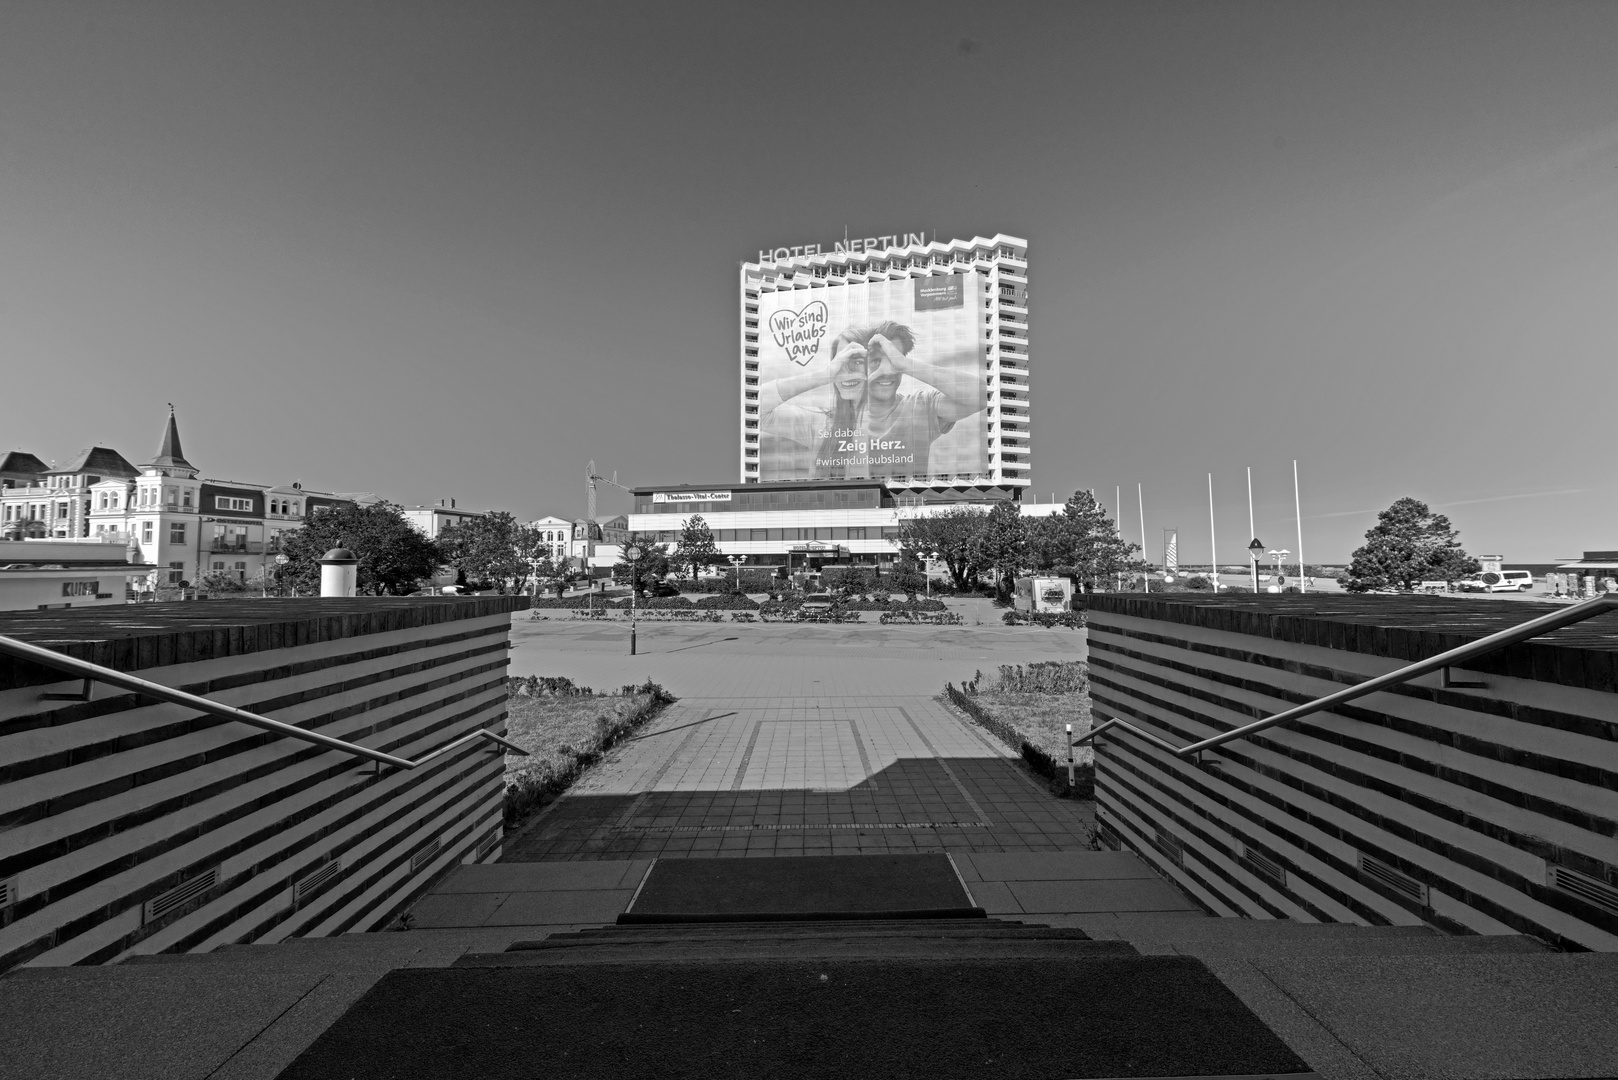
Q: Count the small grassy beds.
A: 2